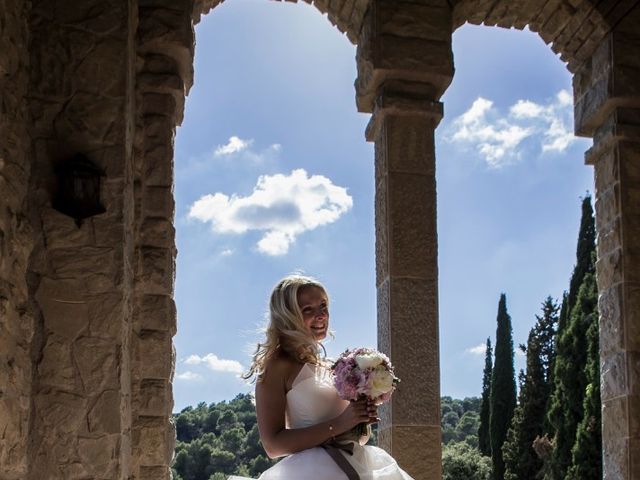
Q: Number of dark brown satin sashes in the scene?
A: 1